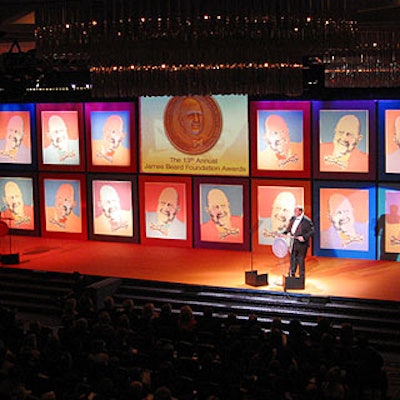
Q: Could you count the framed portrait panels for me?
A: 14